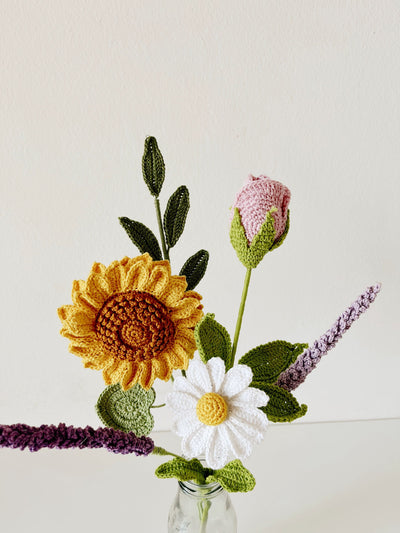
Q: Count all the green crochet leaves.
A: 10